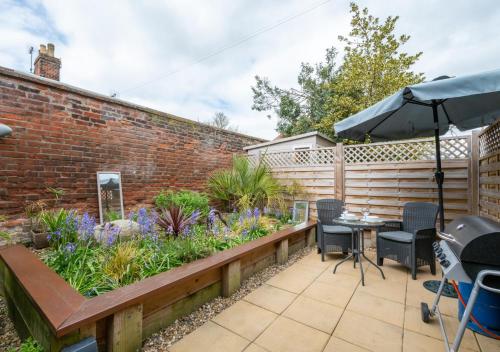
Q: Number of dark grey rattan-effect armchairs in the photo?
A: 2